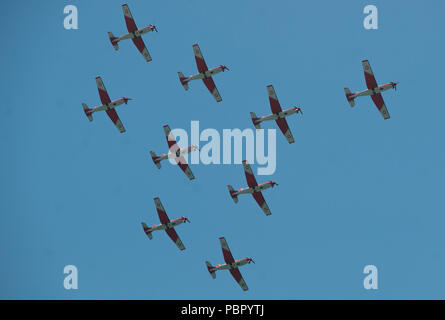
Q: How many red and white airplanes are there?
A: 9